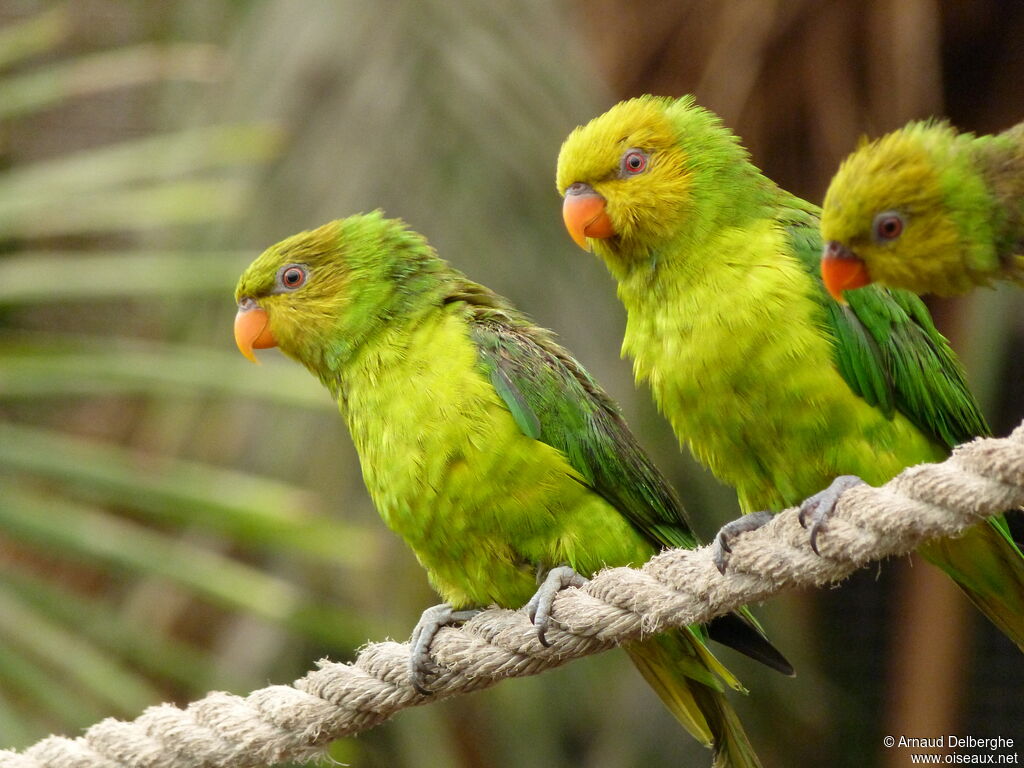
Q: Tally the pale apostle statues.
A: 0